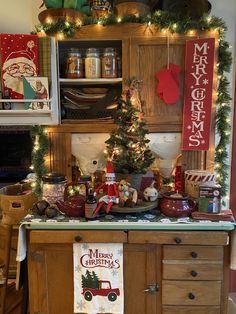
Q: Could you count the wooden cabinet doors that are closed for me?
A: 2